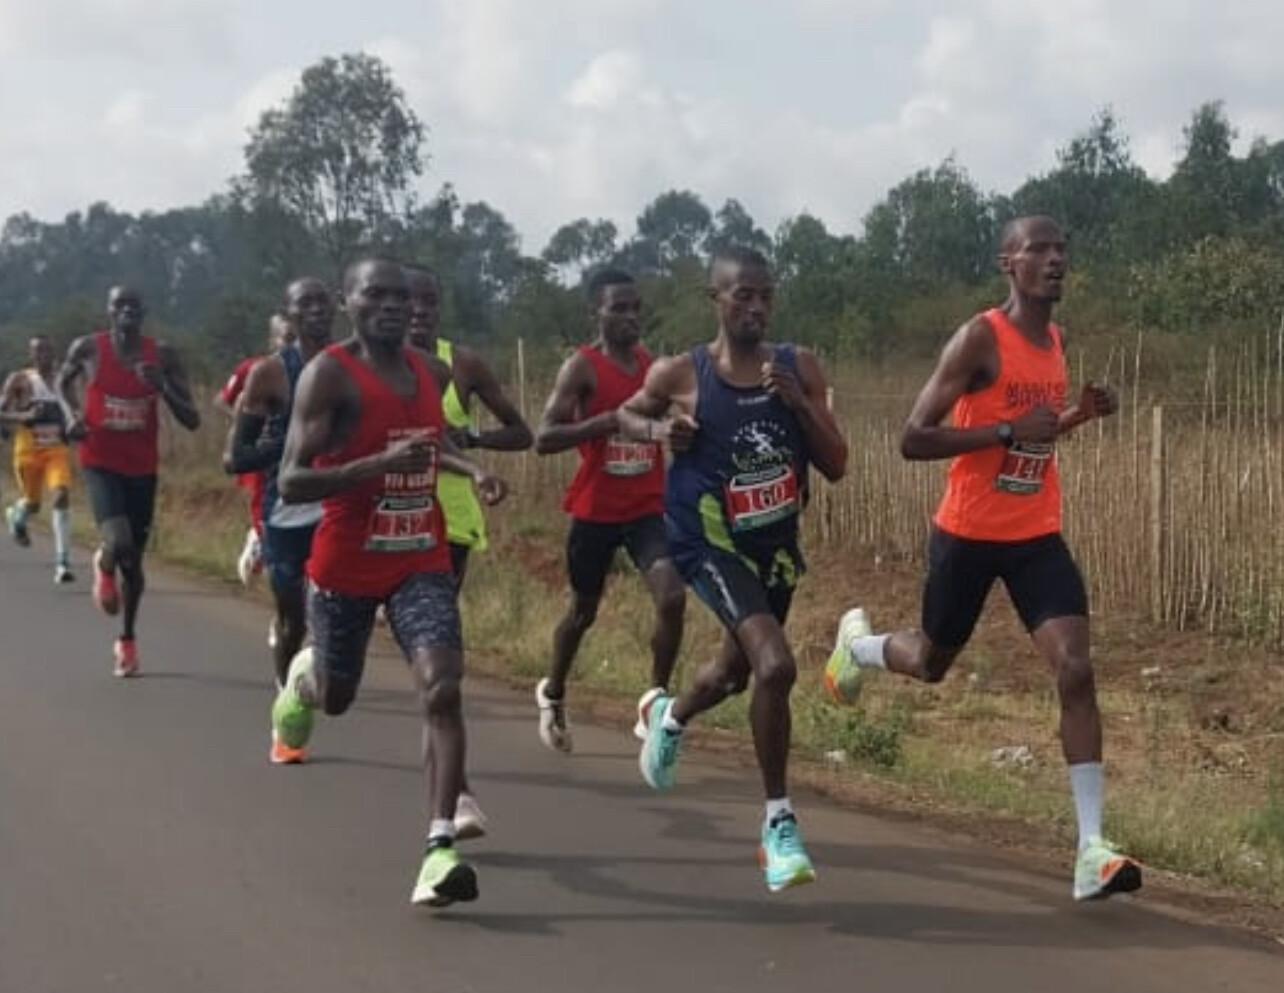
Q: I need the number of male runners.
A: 9